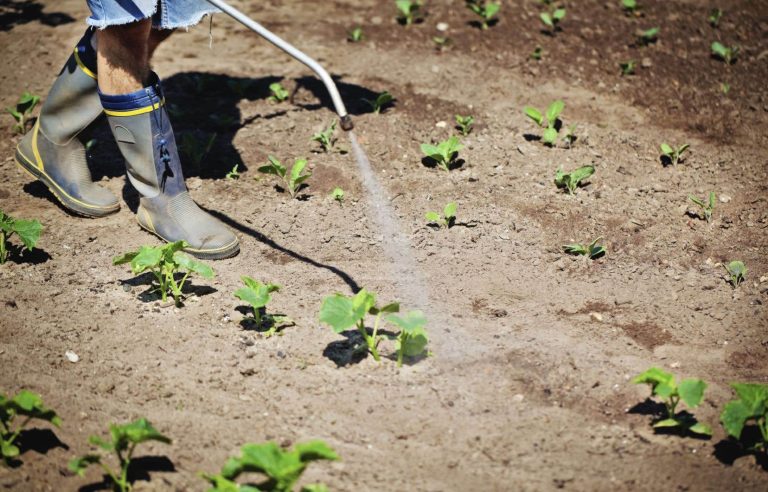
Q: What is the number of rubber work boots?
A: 2